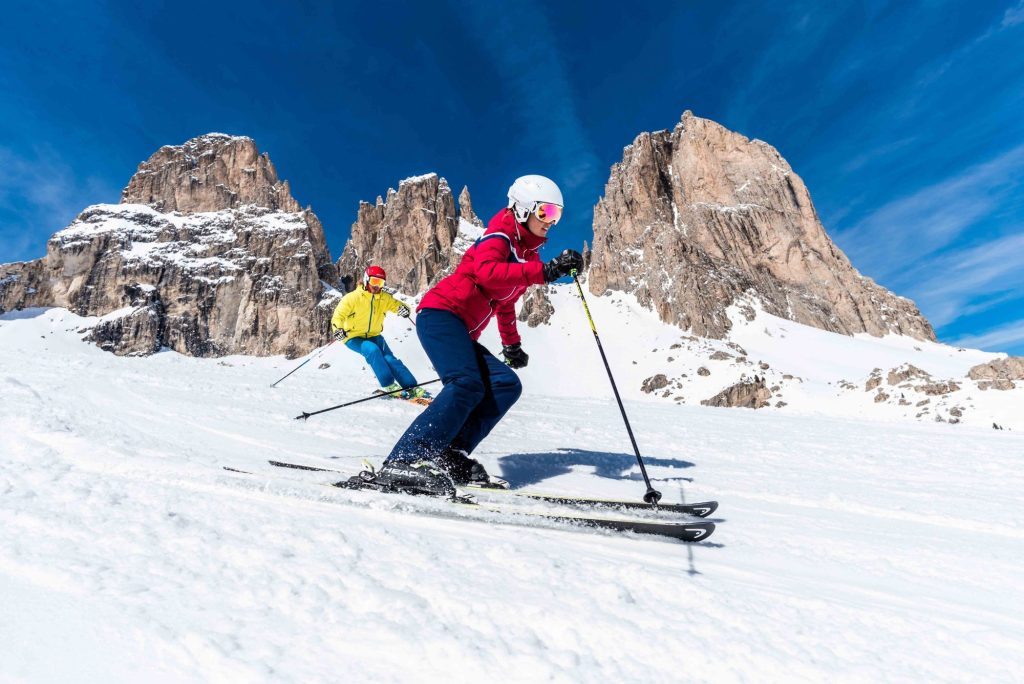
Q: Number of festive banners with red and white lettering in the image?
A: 0